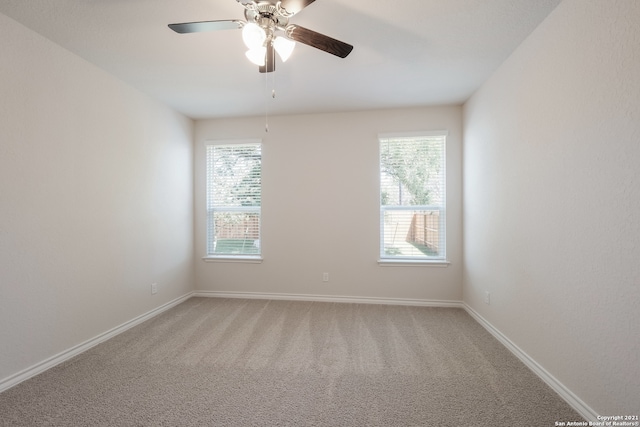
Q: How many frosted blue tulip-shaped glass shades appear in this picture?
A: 0